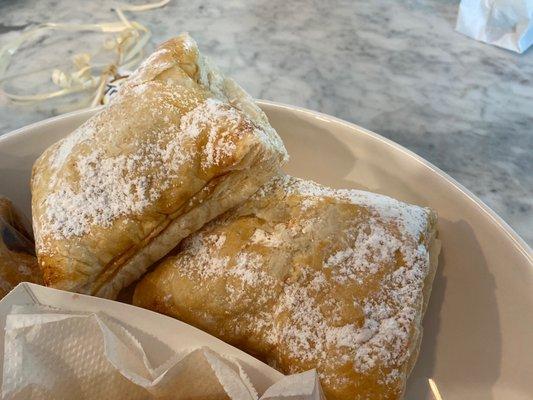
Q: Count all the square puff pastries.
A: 2